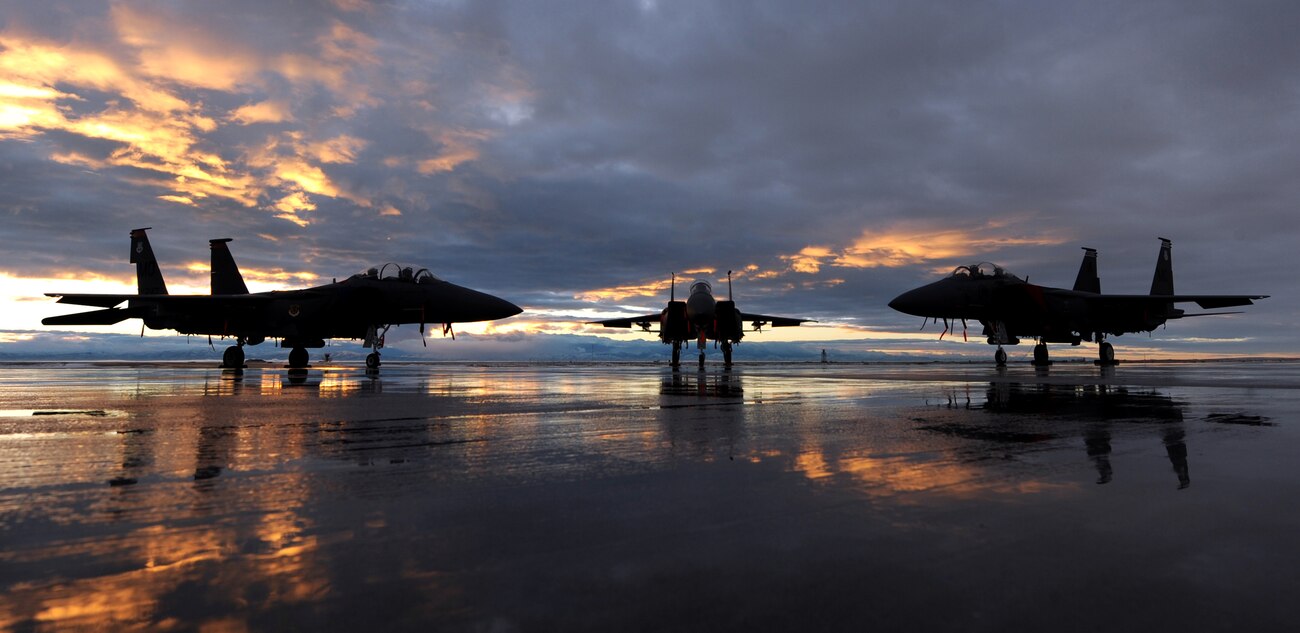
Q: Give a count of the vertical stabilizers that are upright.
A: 6